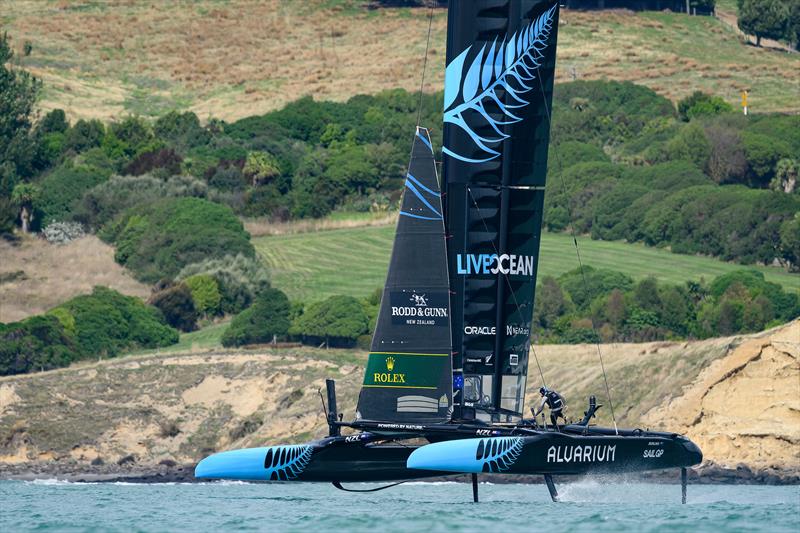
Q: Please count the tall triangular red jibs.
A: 0